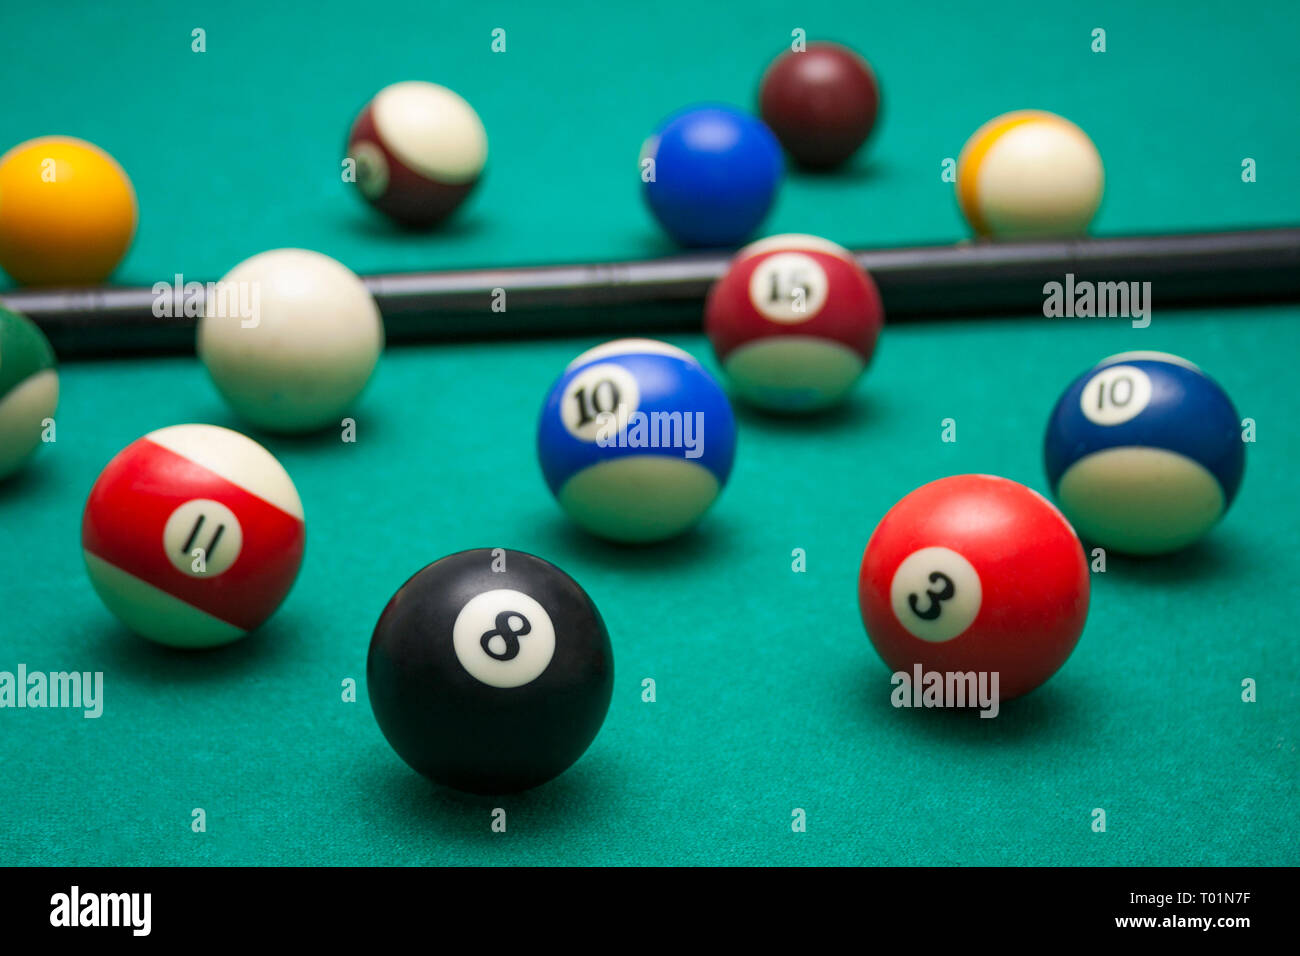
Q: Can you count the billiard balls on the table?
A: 13